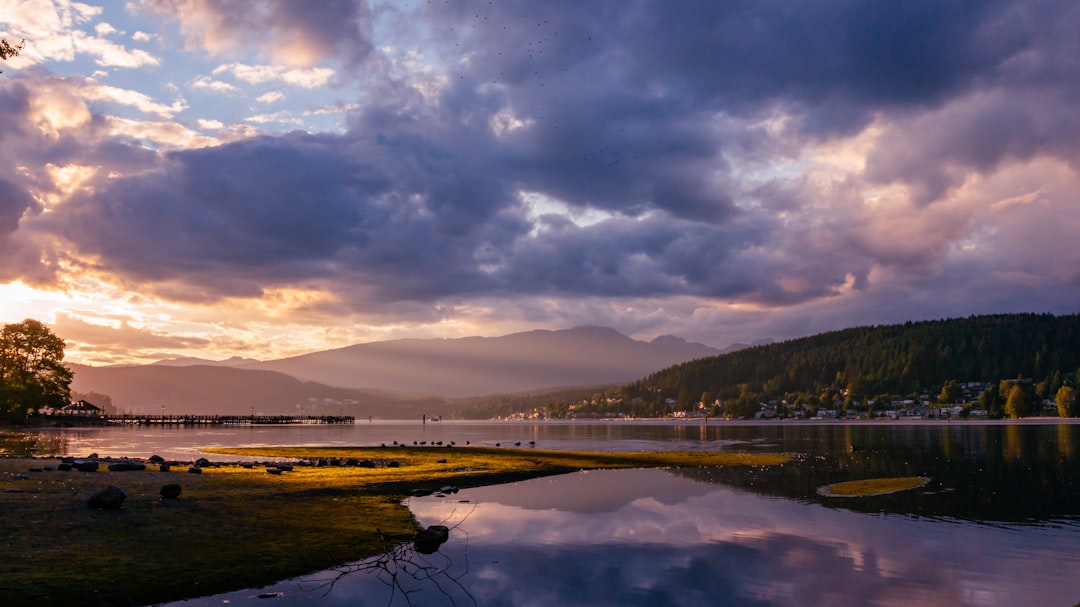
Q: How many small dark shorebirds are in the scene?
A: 13